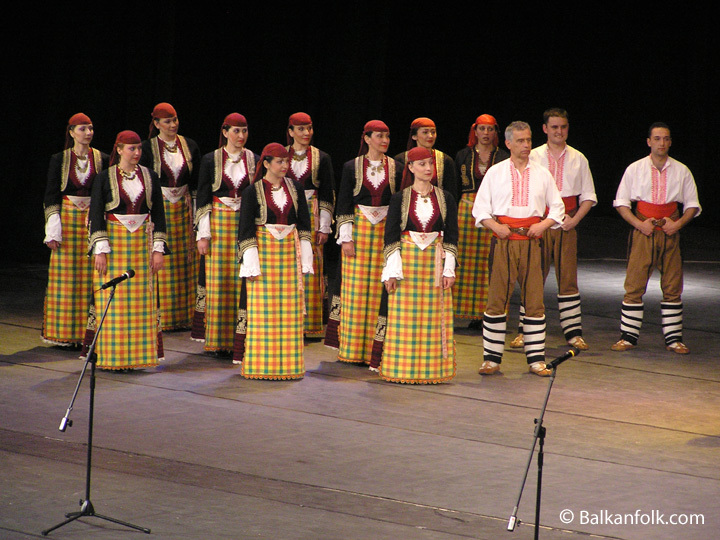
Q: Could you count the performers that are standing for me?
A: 13